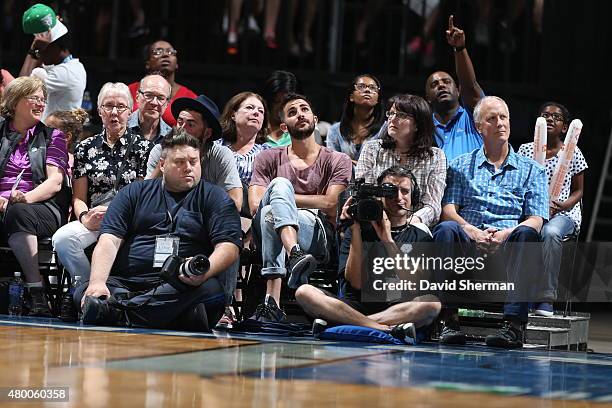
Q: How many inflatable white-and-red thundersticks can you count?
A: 2